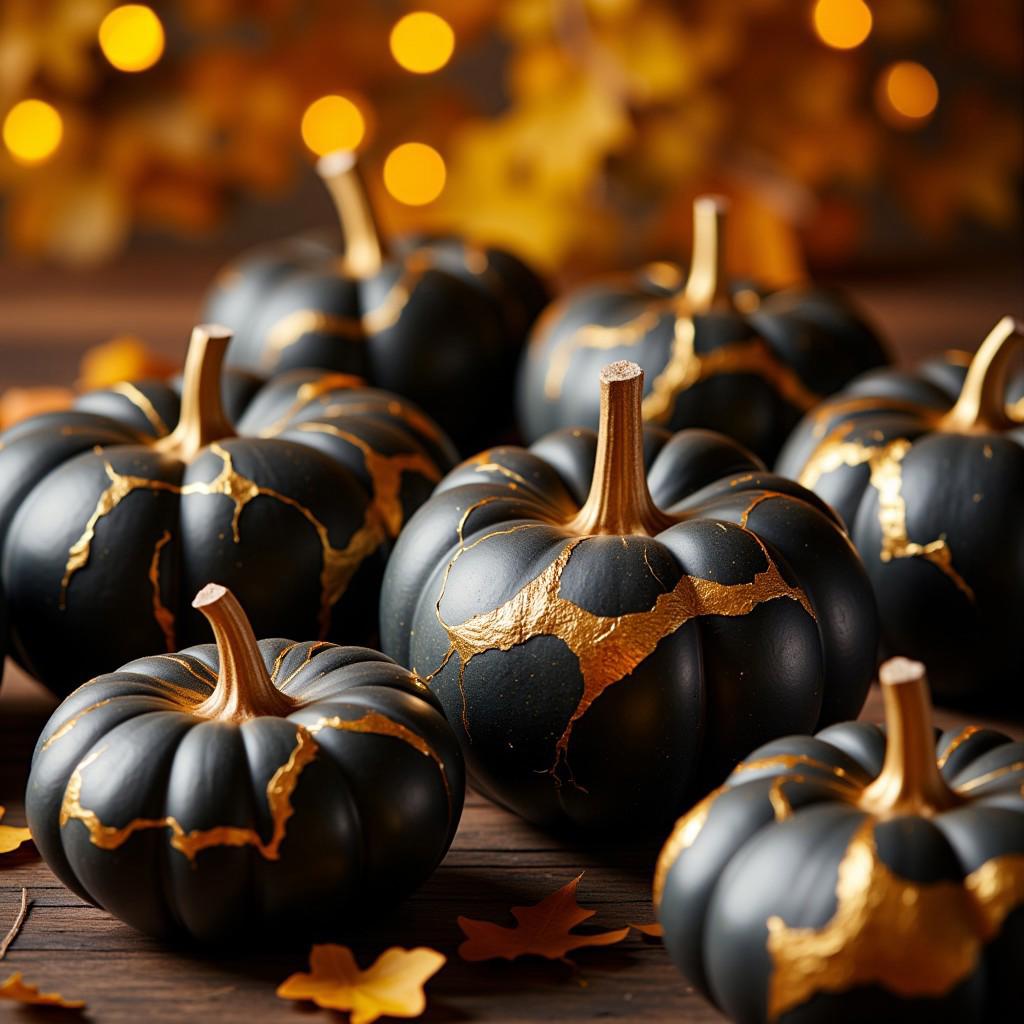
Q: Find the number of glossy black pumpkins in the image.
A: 7